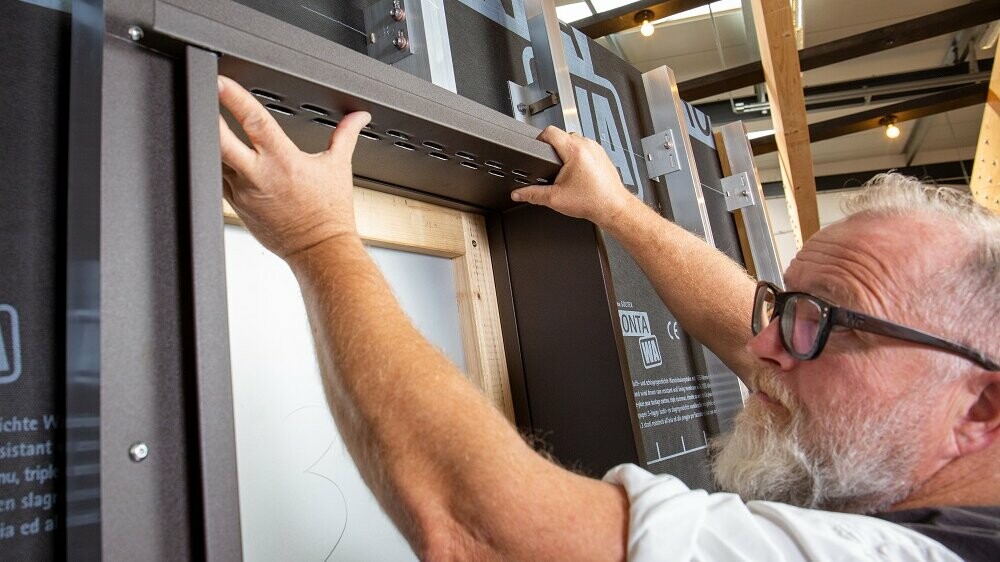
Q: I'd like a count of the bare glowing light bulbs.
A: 2